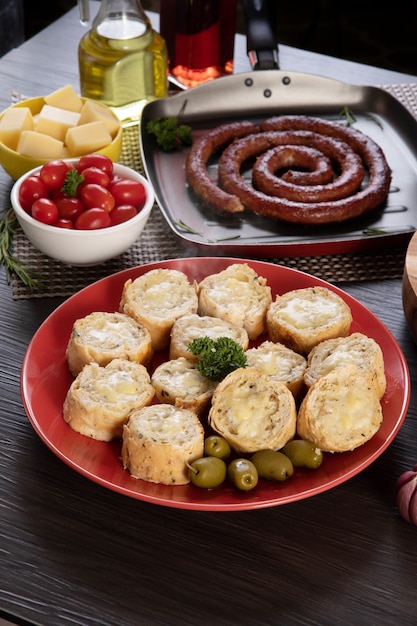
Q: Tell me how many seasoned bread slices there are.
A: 12